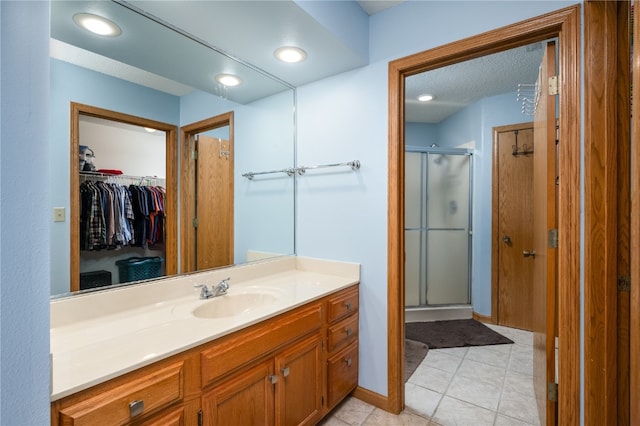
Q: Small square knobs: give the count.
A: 6